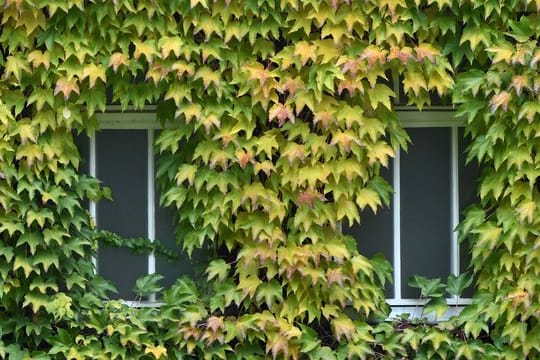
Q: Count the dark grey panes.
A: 6